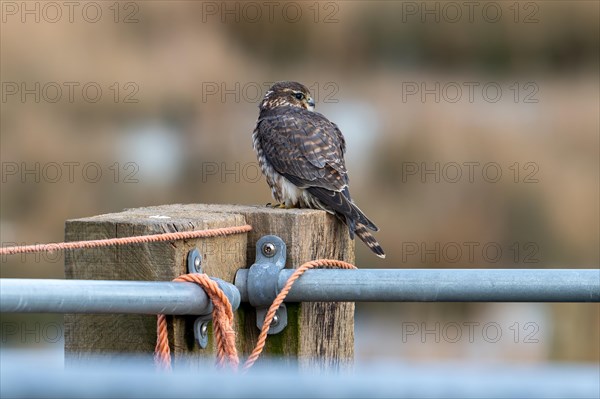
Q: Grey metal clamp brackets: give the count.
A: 2